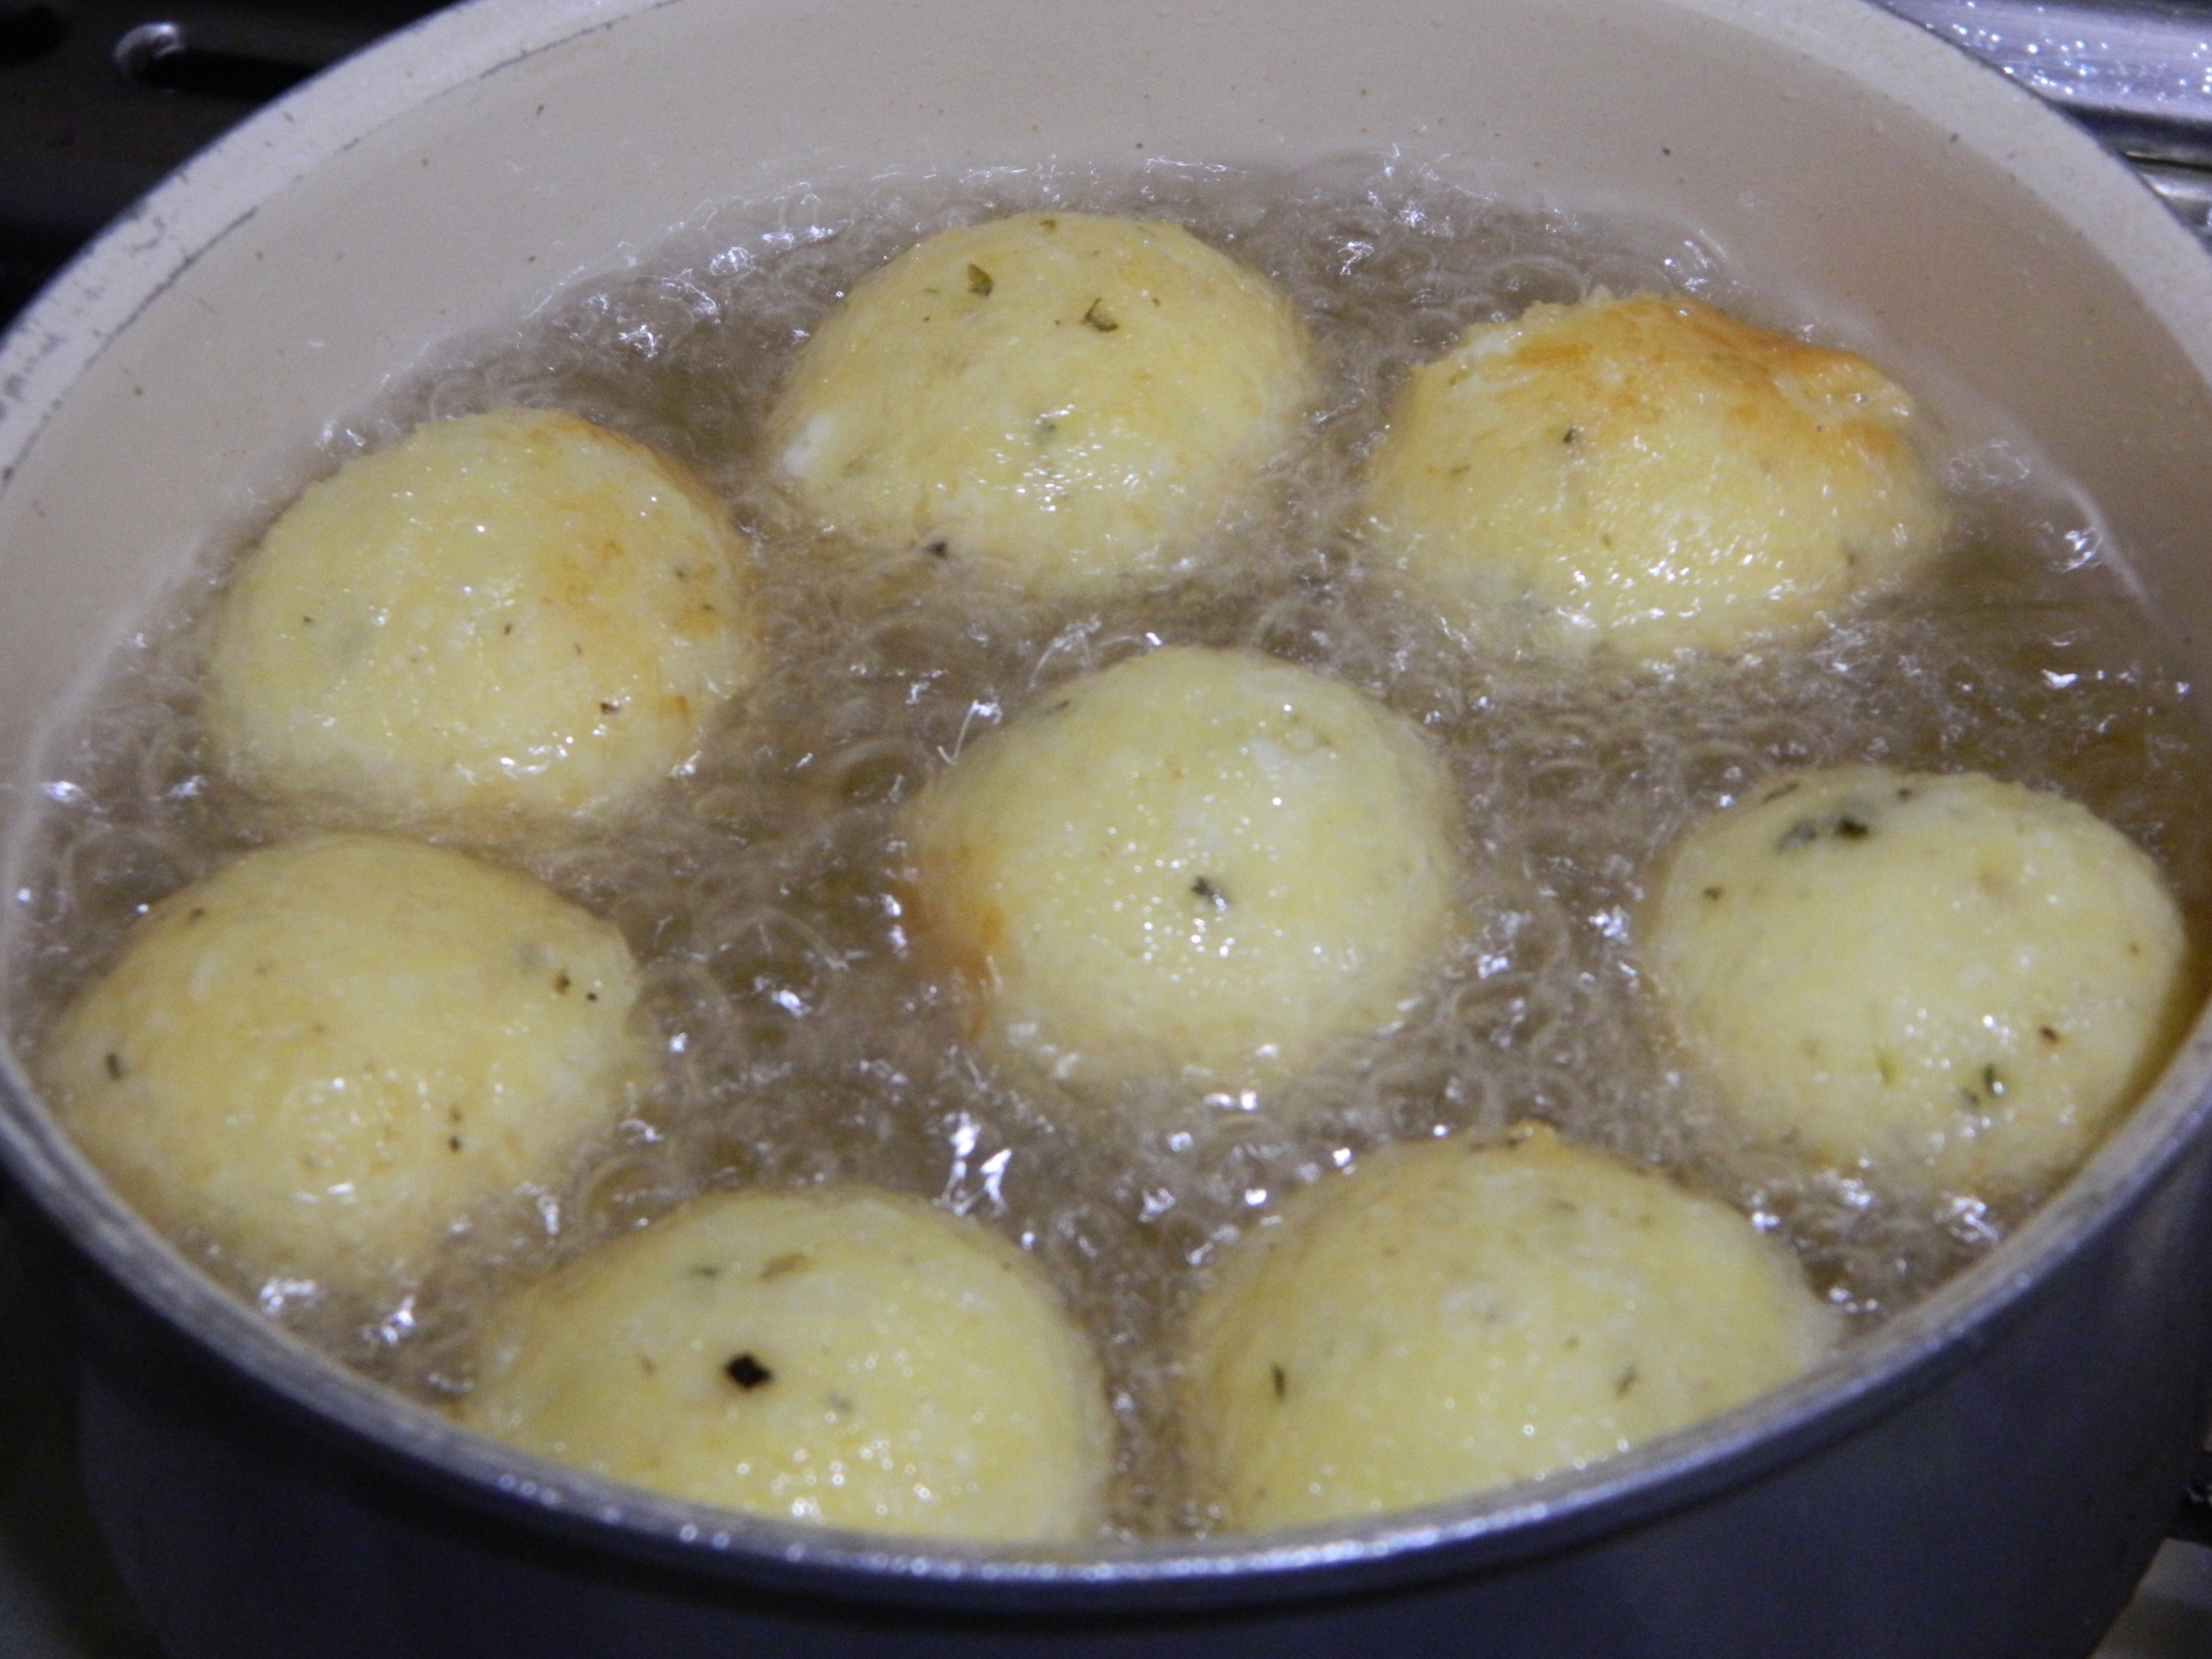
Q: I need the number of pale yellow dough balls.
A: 8